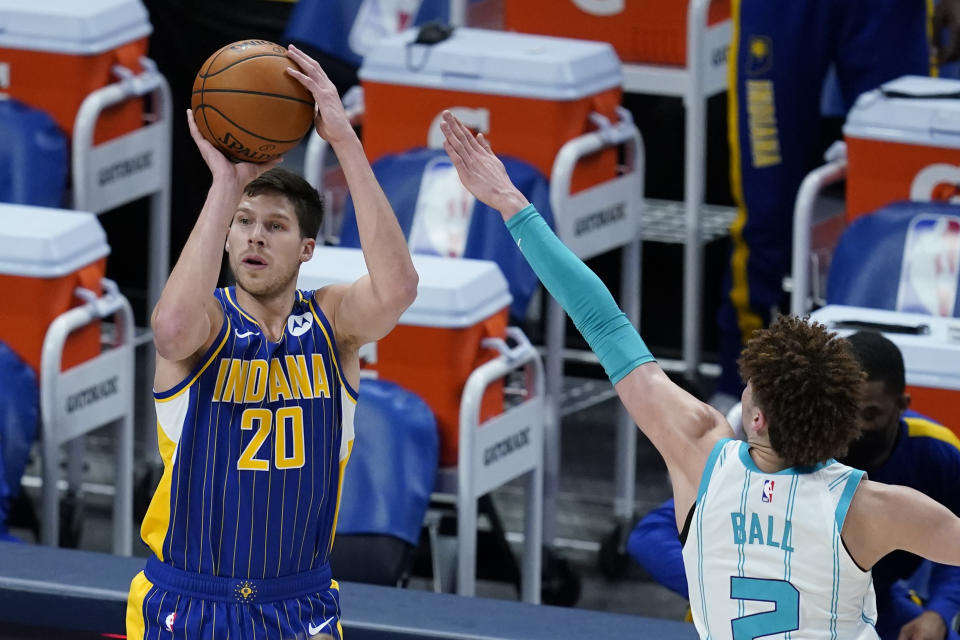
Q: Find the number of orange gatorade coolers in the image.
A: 7